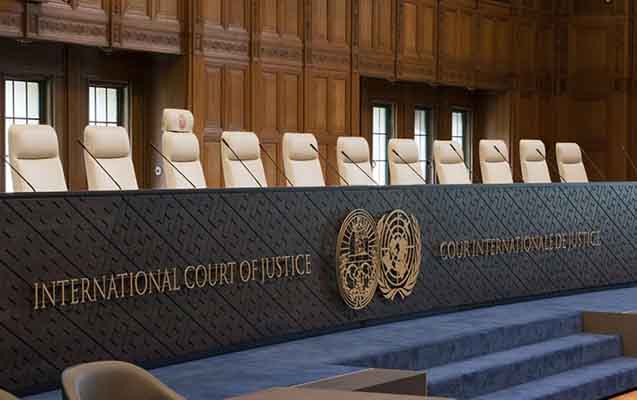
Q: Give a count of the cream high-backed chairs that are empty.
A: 11